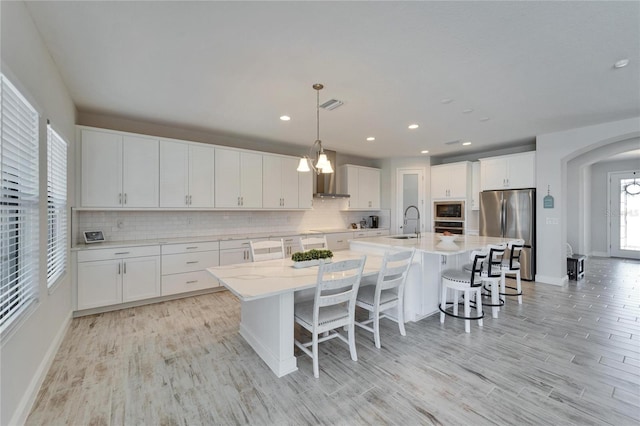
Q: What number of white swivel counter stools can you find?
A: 3